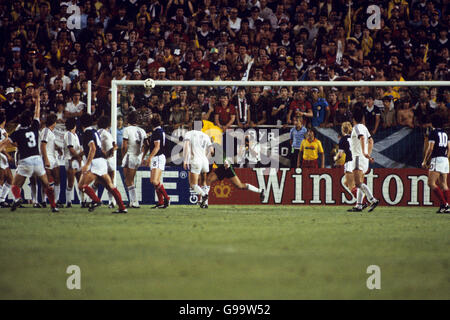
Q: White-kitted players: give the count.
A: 7